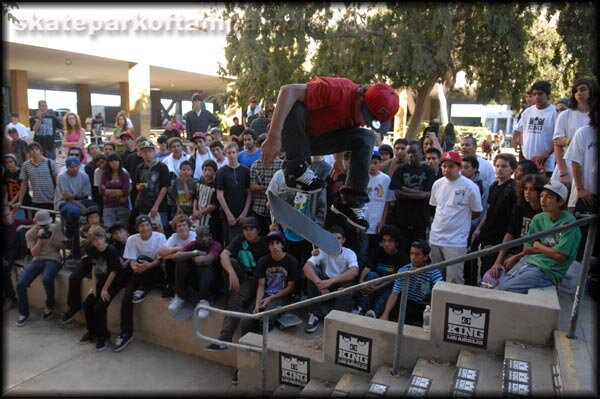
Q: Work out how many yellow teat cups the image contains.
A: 0